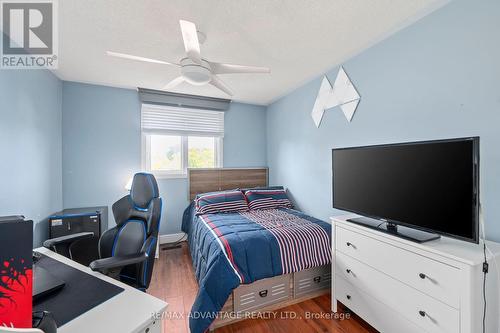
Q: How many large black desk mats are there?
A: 1